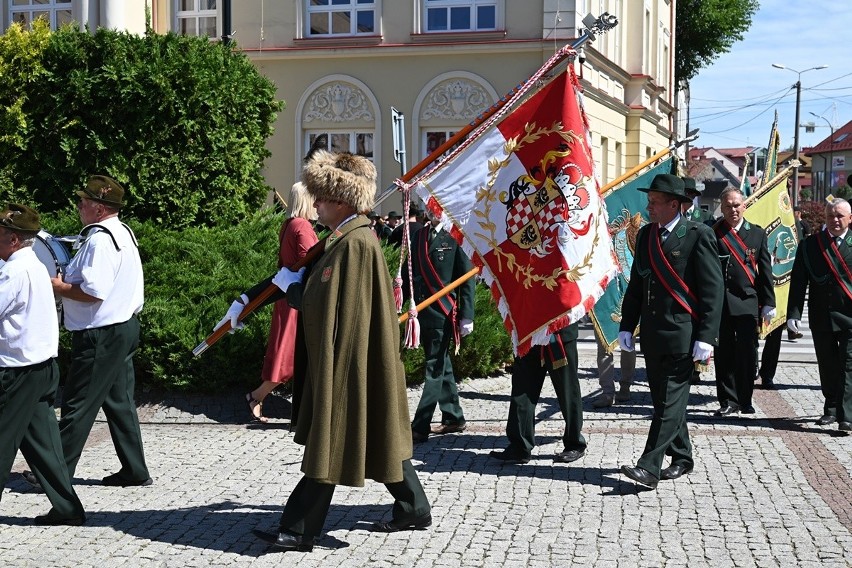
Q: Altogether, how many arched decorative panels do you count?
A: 2